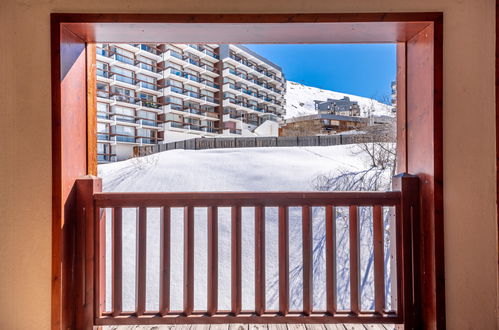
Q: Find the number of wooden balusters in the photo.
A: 12